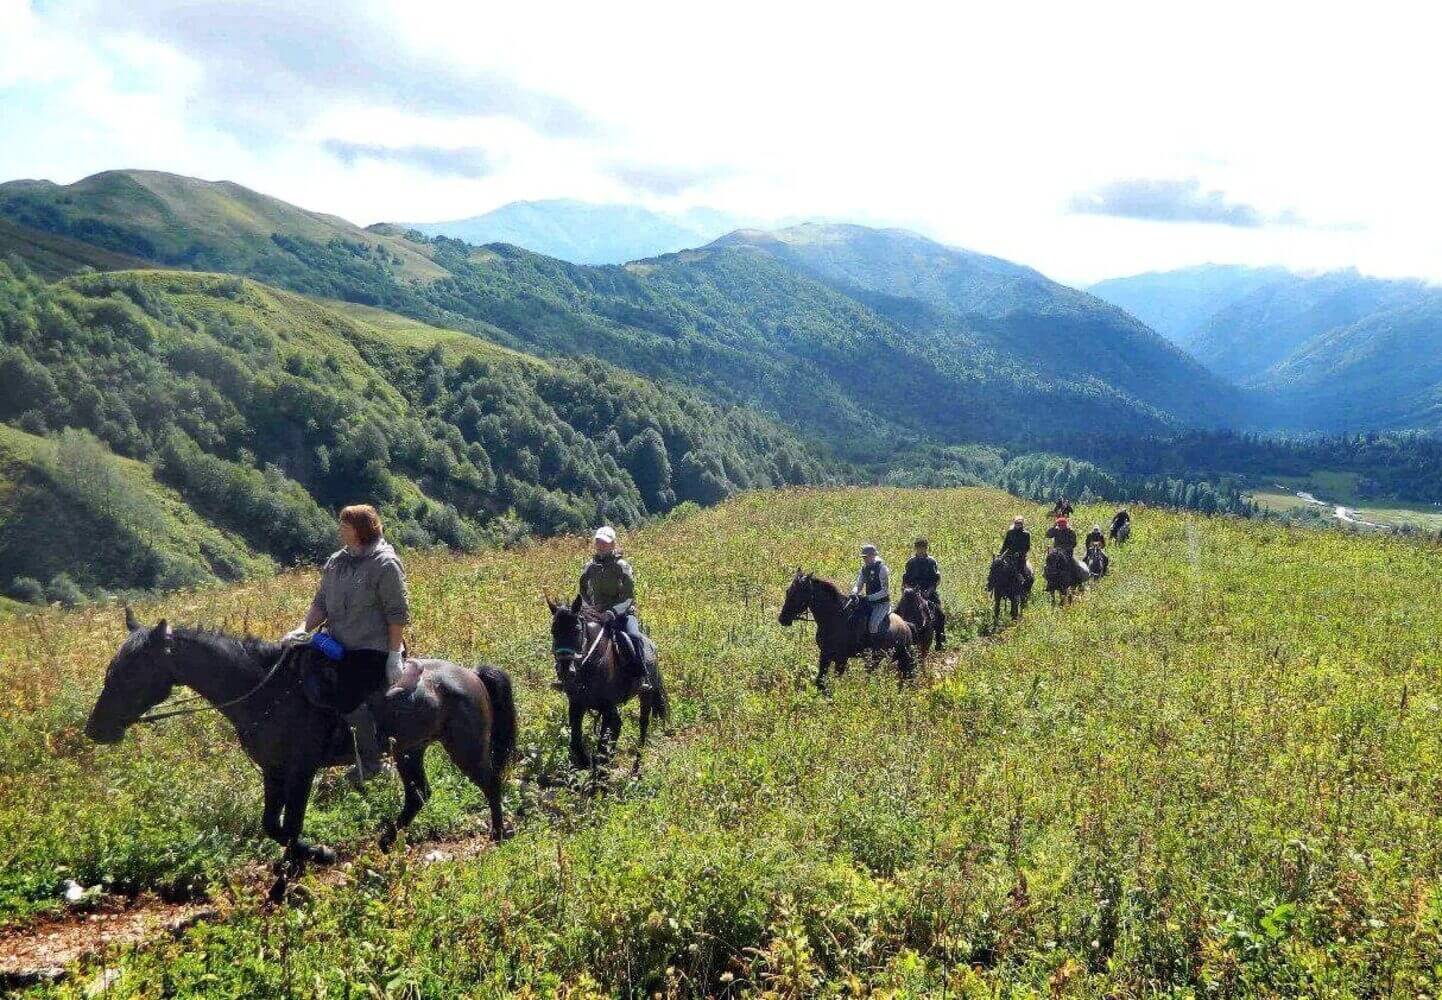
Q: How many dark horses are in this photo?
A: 9